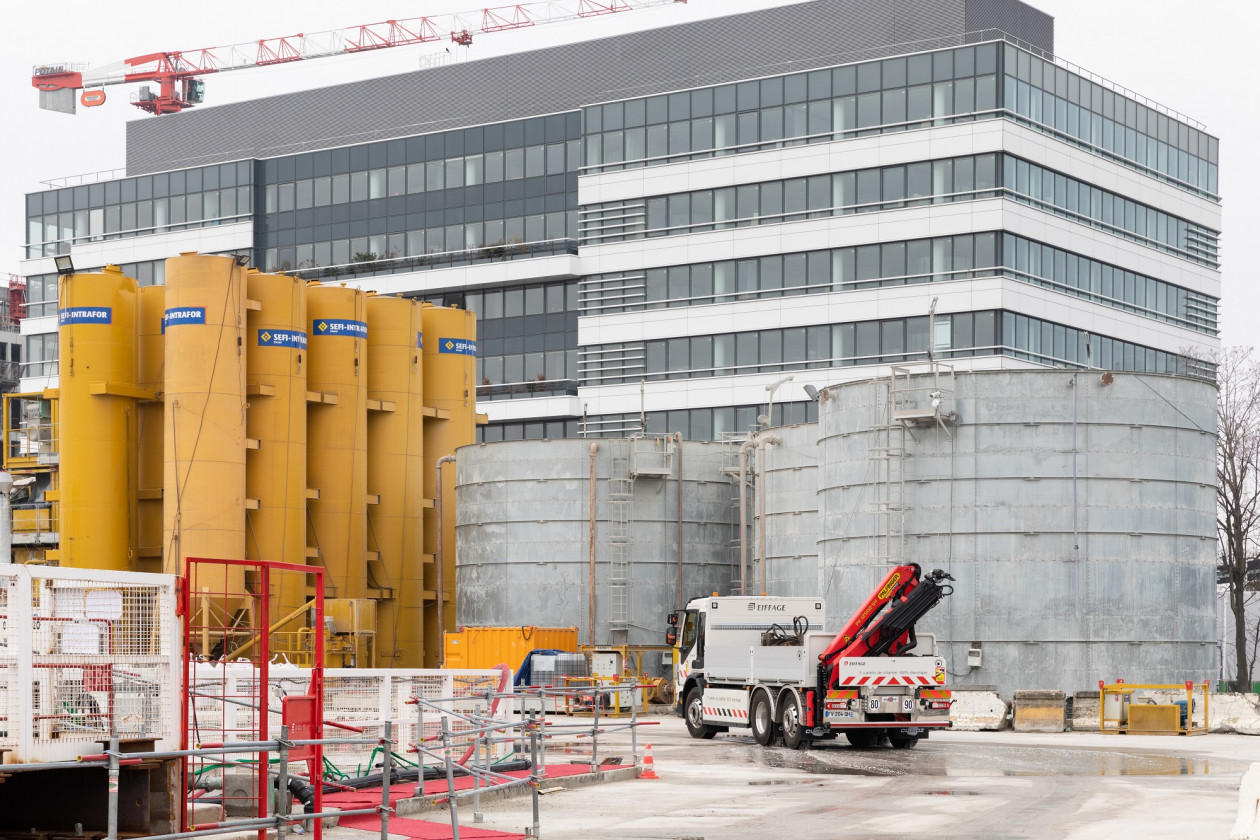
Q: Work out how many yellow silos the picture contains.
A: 7